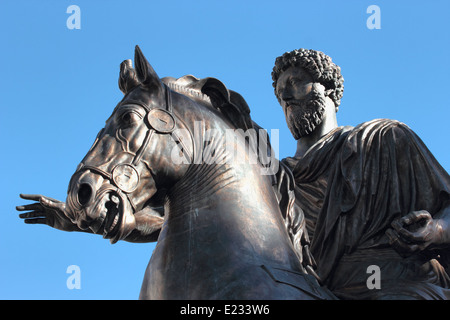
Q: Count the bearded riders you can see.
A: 1